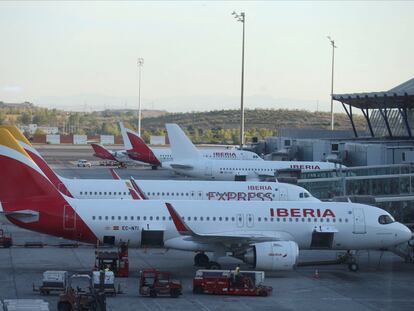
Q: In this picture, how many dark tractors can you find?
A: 1